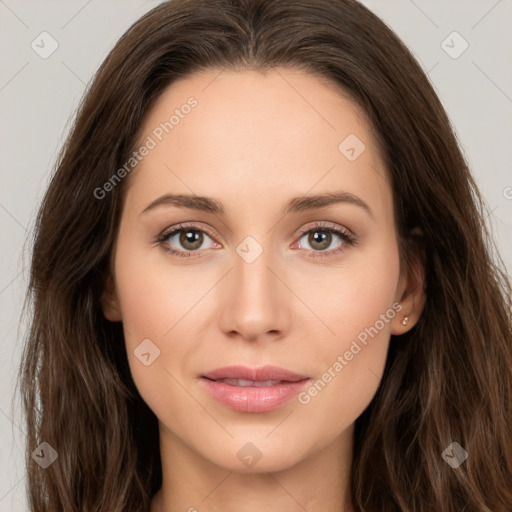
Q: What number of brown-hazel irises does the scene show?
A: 2